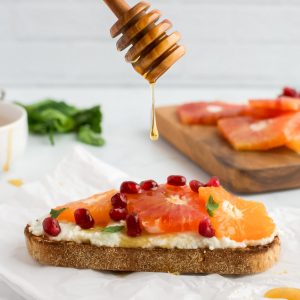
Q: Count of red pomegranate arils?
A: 11